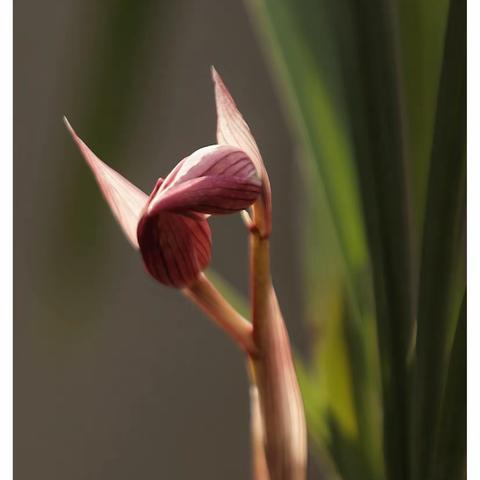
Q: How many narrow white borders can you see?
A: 2